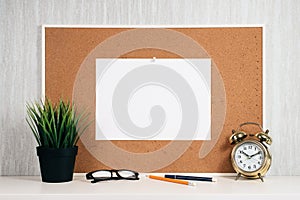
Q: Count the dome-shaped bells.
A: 2